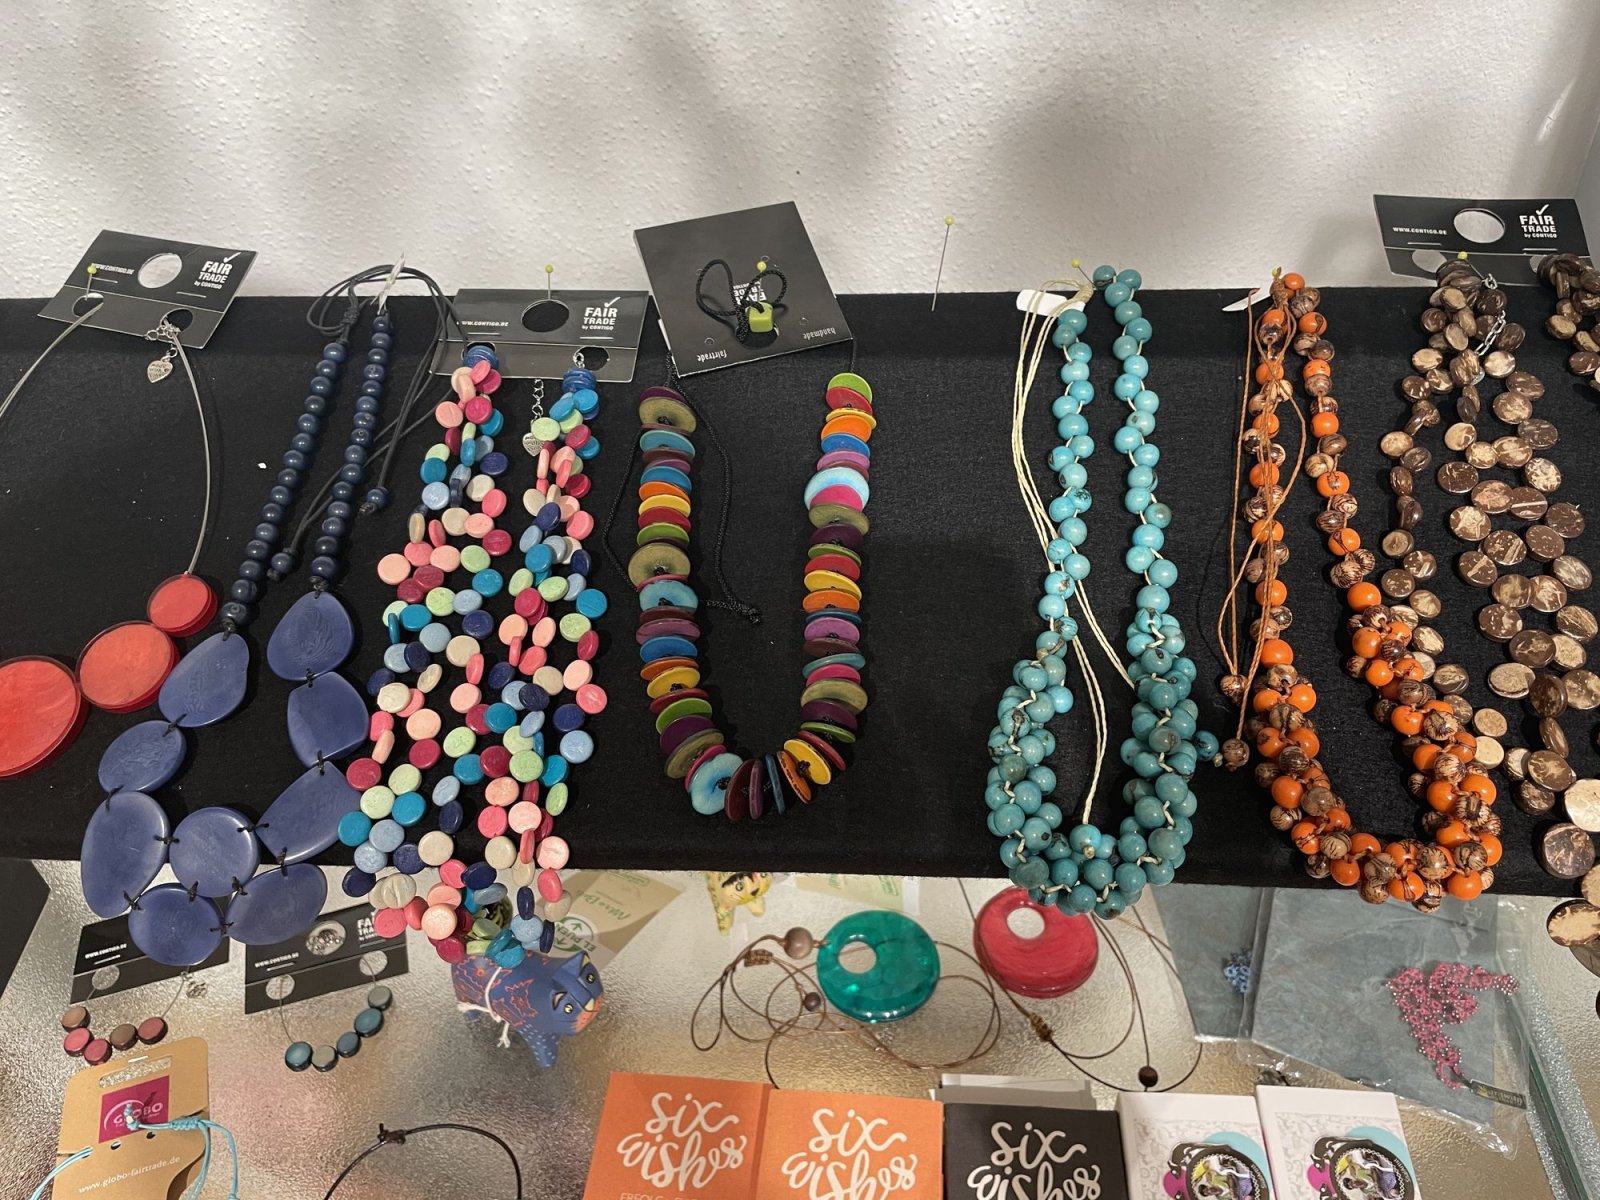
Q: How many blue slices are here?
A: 9